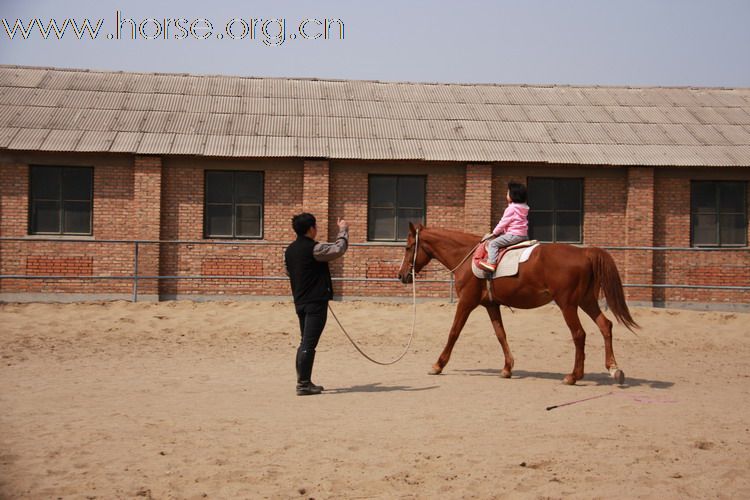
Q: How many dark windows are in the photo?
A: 5